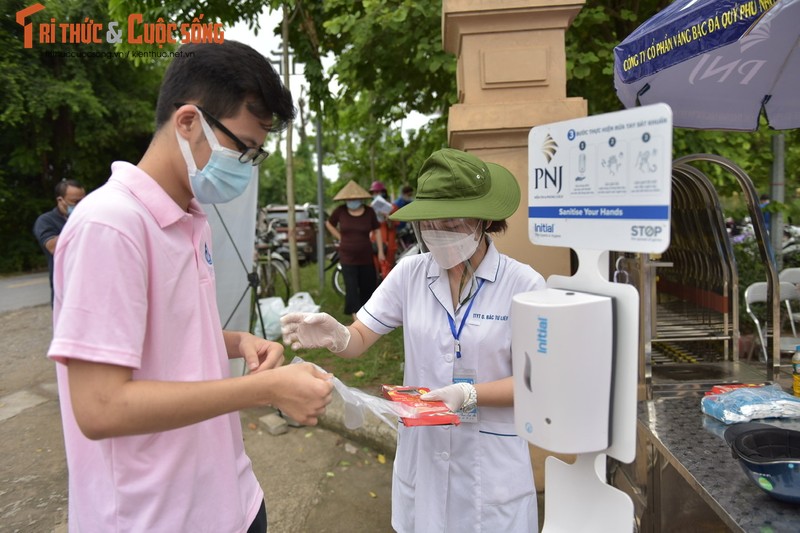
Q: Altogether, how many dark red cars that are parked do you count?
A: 1